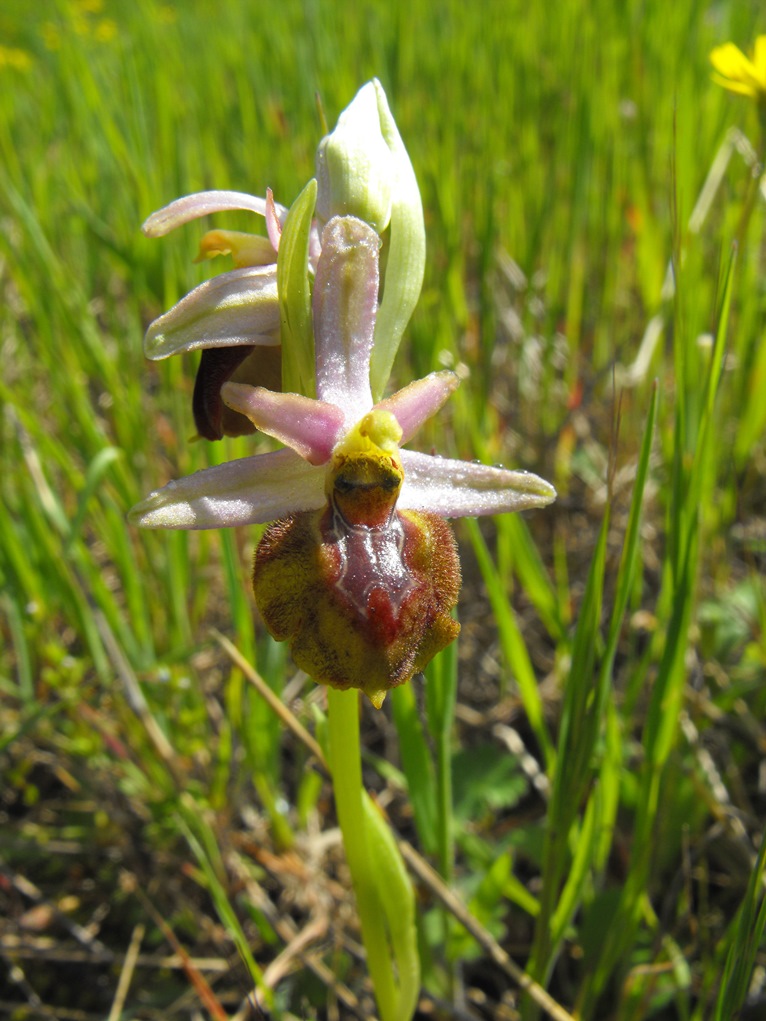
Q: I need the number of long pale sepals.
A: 5